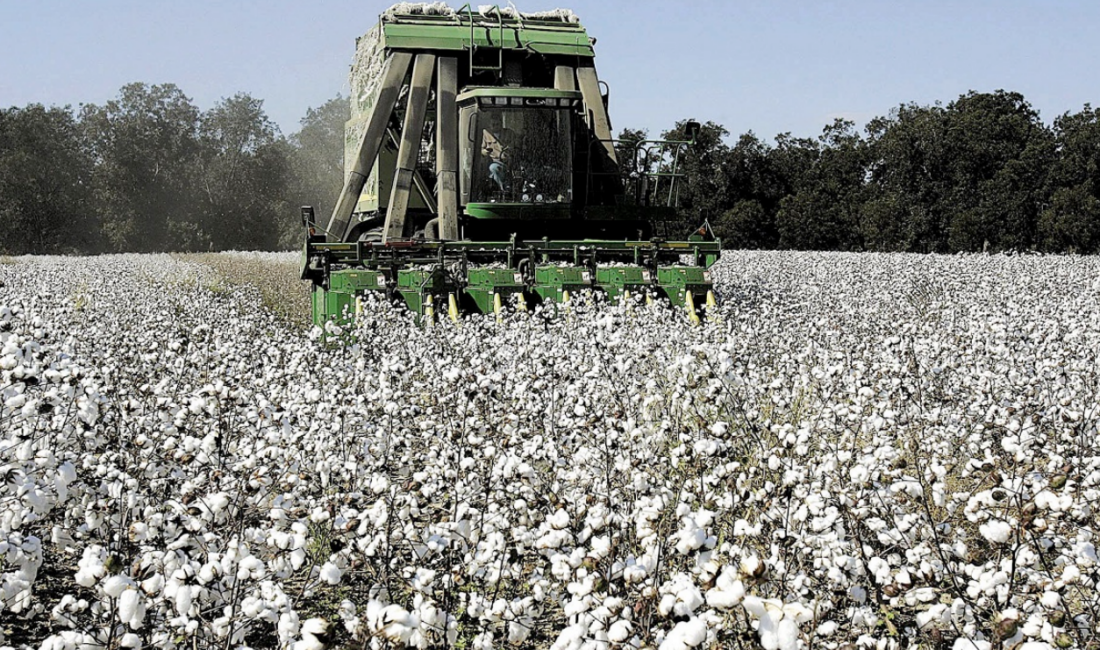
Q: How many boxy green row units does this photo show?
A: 6